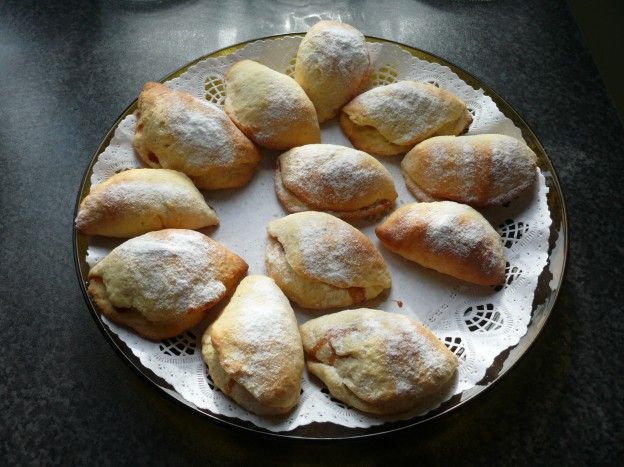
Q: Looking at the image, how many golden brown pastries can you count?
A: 12